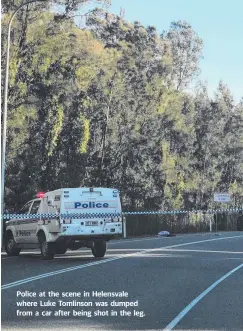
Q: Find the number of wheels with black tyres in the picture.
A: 3